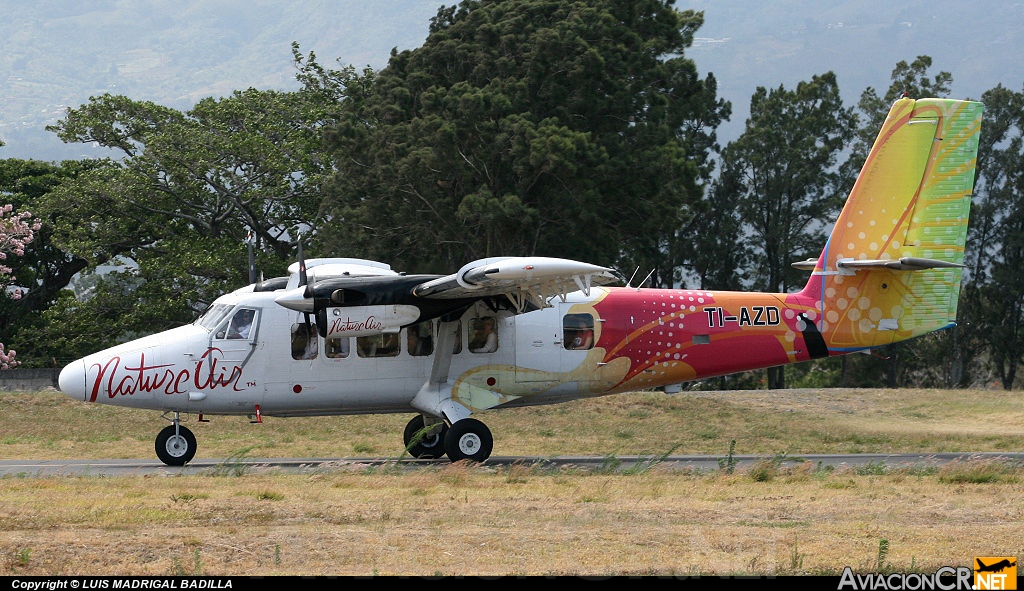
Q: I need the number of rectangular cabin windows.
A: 7